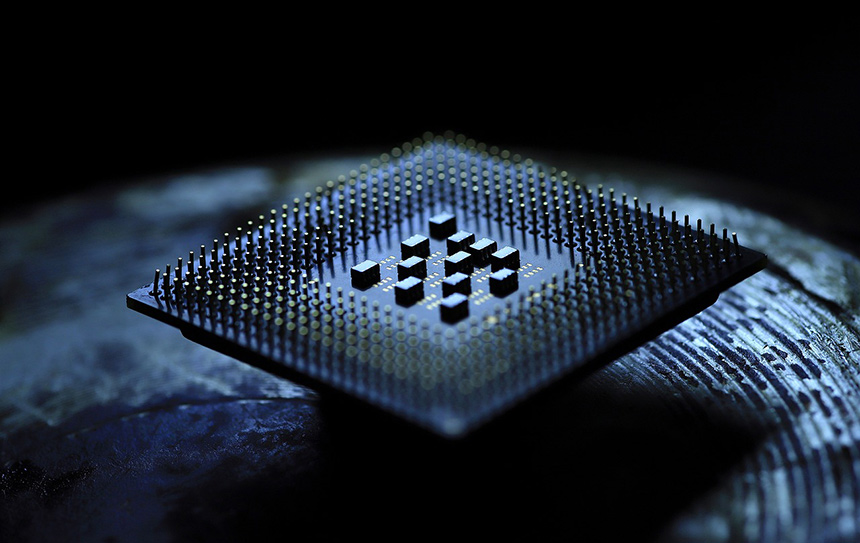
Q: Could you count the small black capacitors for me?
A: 12